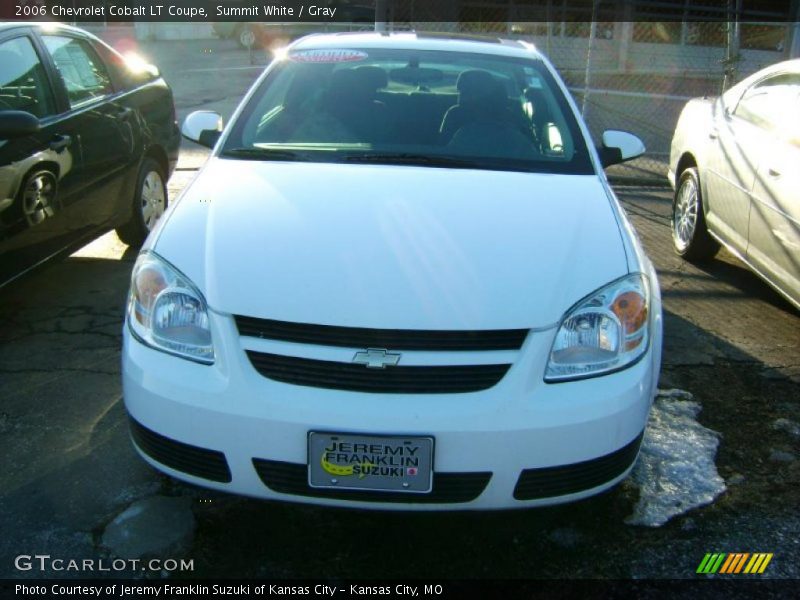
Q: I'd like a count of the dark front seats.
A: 2